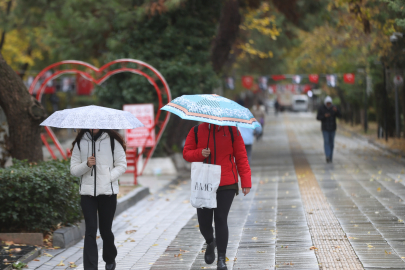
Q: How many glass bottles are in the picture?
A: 0